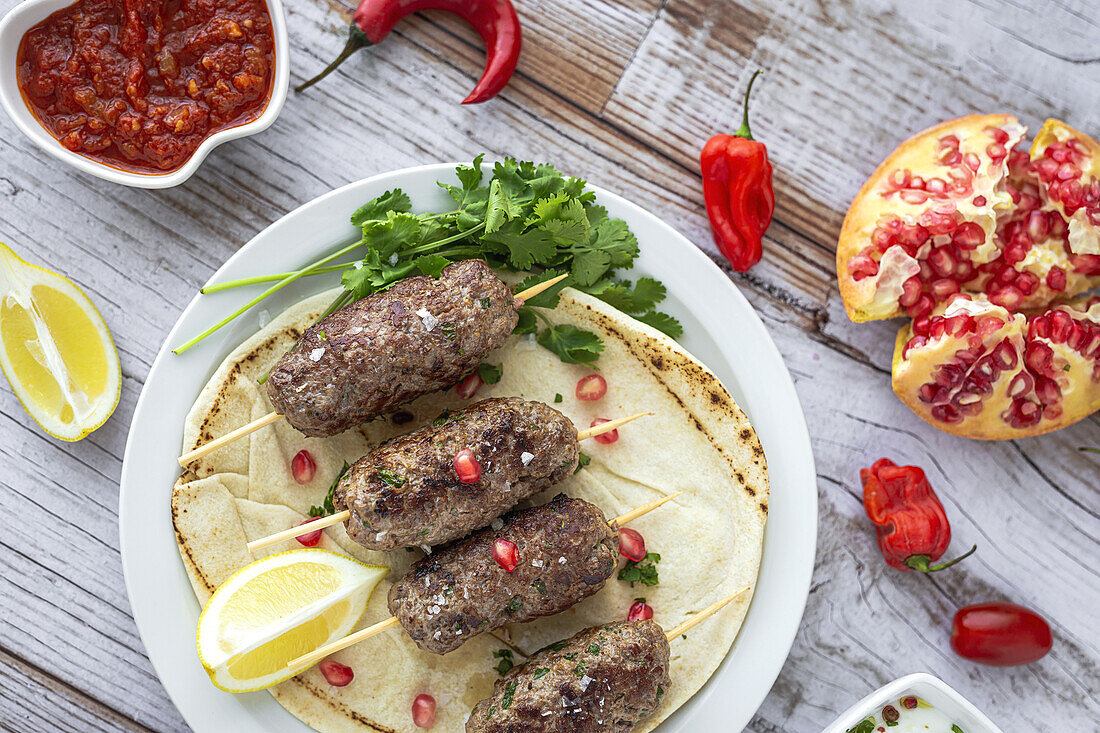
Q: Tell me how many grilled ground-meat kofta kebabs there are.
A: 4